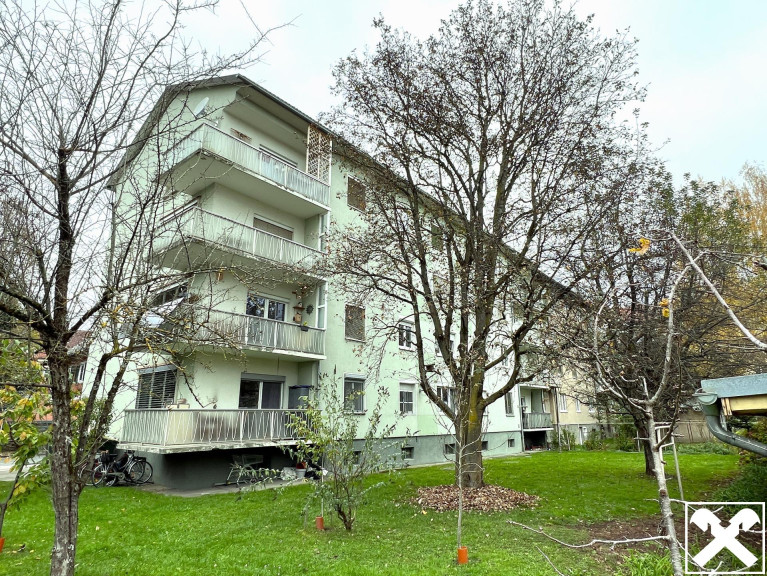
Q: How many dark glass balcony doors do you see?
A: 2